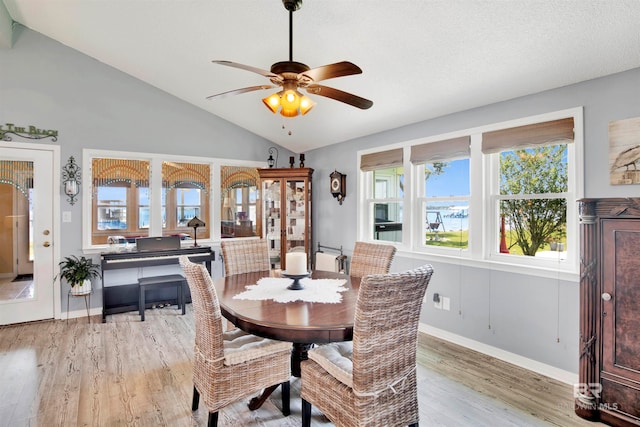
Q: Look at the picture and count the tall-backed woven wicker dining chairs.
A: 4